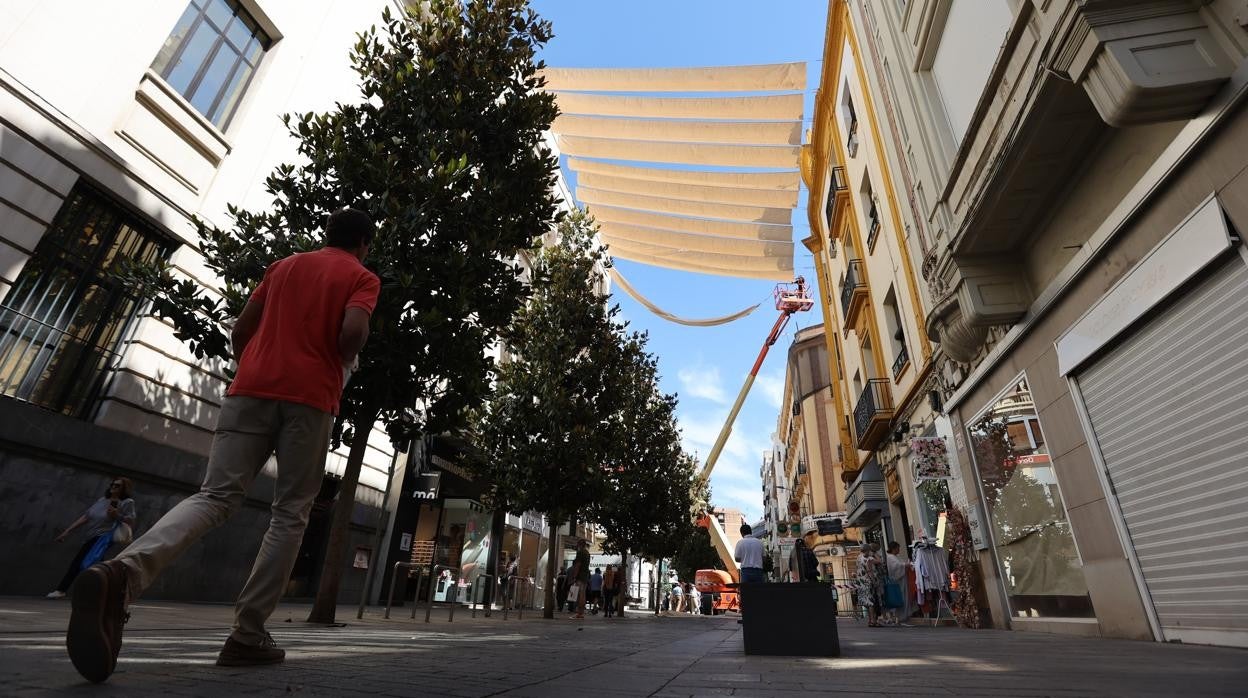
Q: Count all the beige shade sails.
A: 12